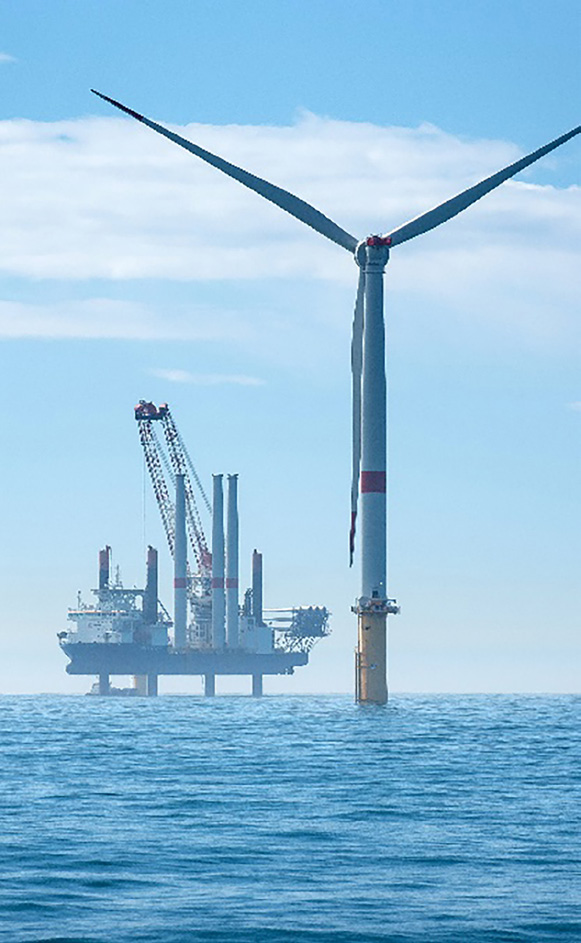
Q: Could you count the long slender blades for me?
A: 3